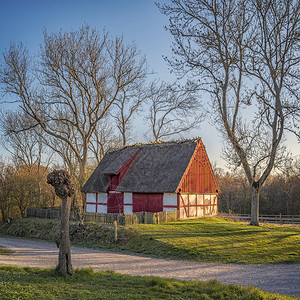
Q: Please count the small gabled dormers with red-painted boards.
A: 1